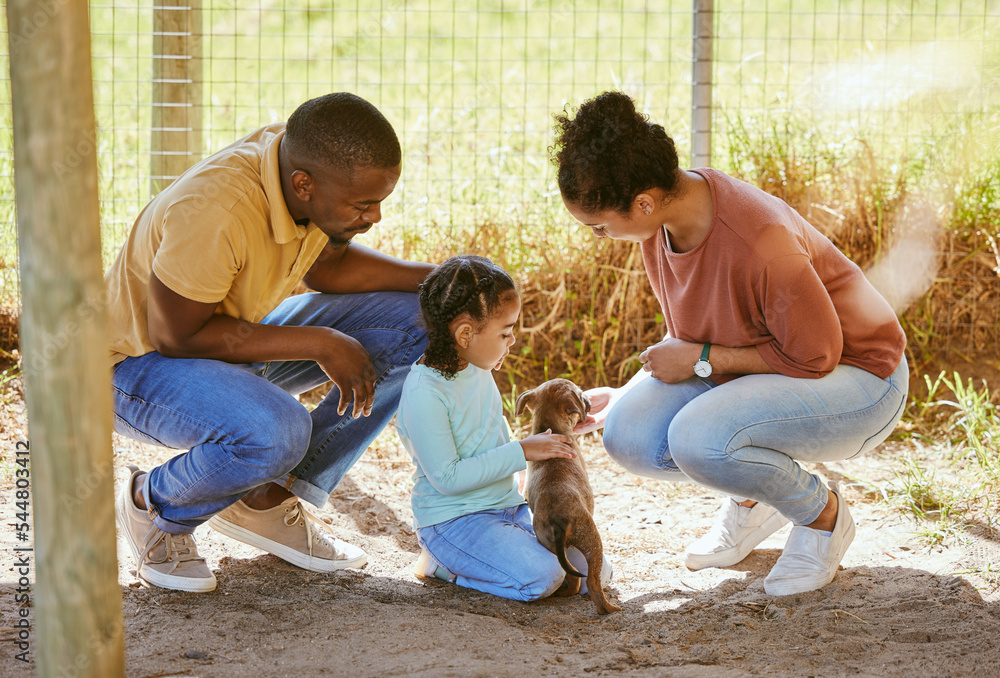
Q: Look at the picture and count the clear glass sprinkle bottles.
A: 0